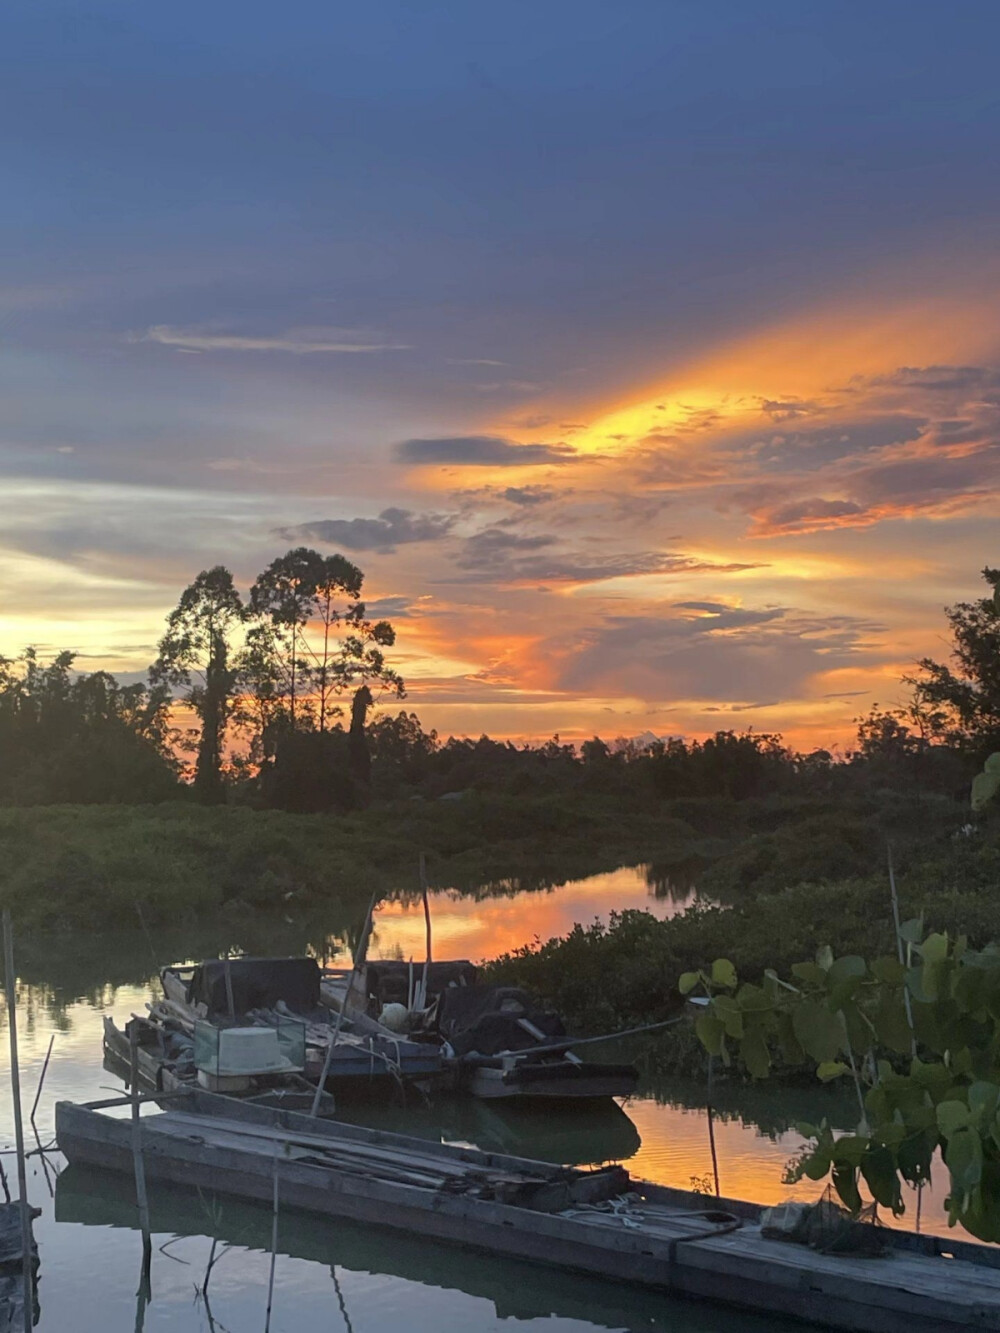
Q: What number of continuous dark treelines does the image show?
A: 1